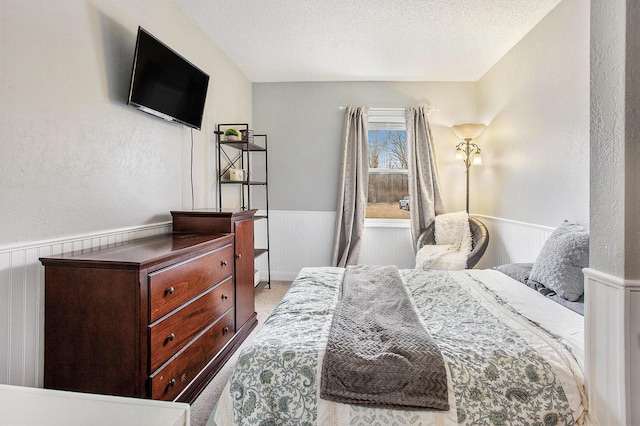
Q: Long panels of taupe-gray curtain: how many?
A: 2